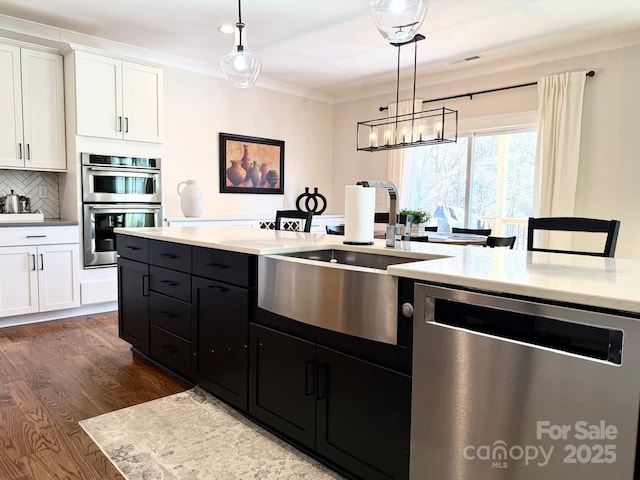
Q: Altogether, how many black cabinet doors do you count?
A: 4